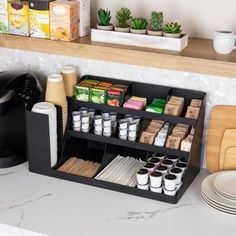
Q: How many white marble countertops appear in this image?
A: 1